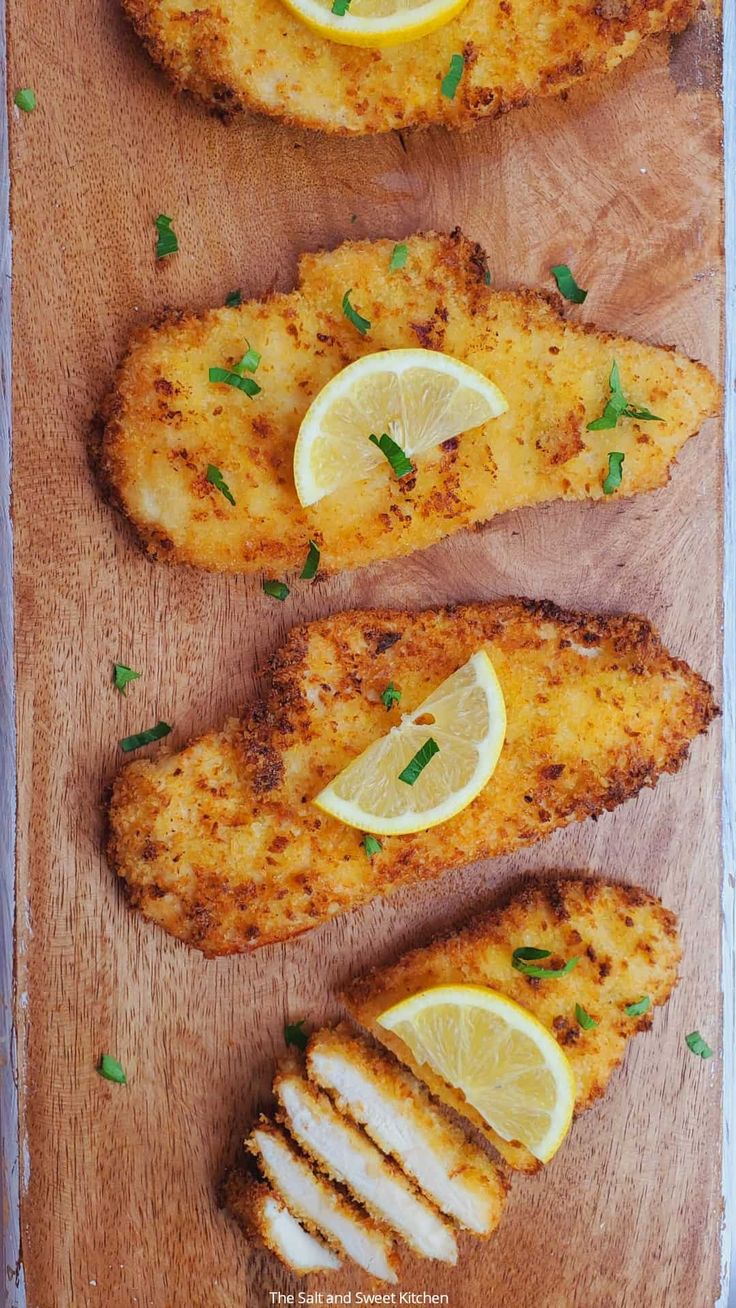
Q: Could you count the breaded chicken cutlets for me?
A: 4